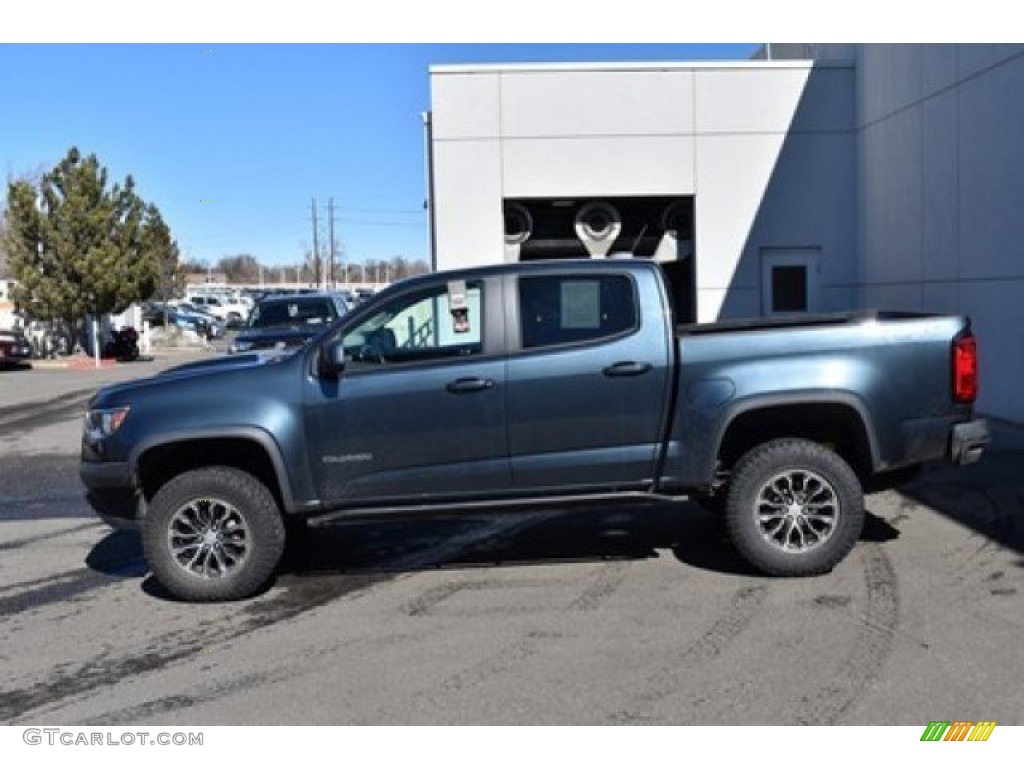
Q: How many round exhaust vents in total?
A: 3